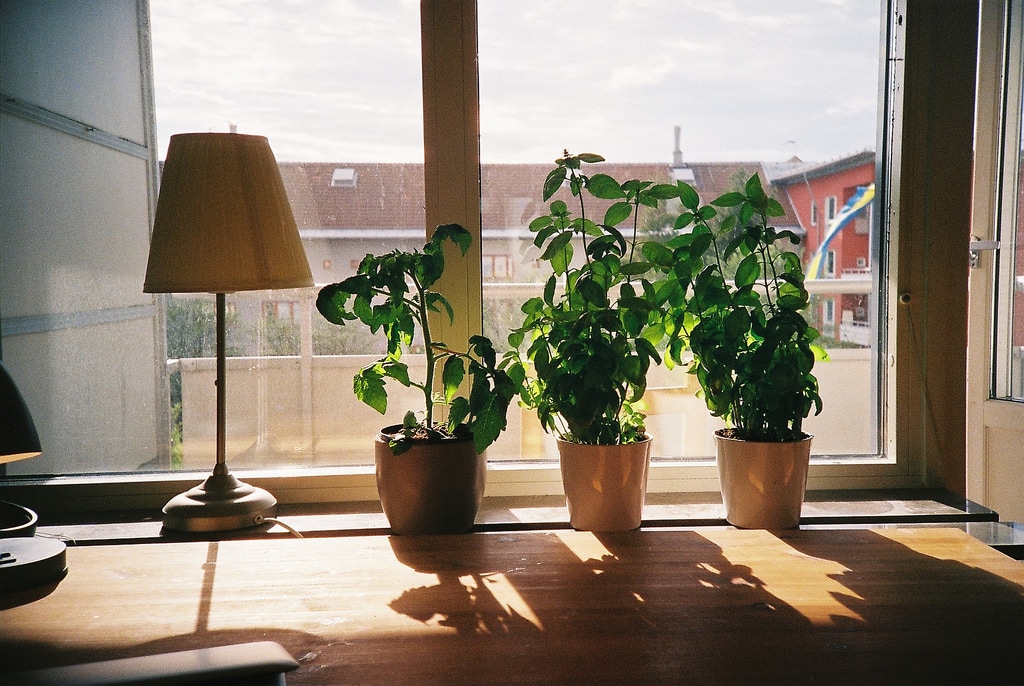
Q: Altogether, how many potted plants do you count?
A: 3